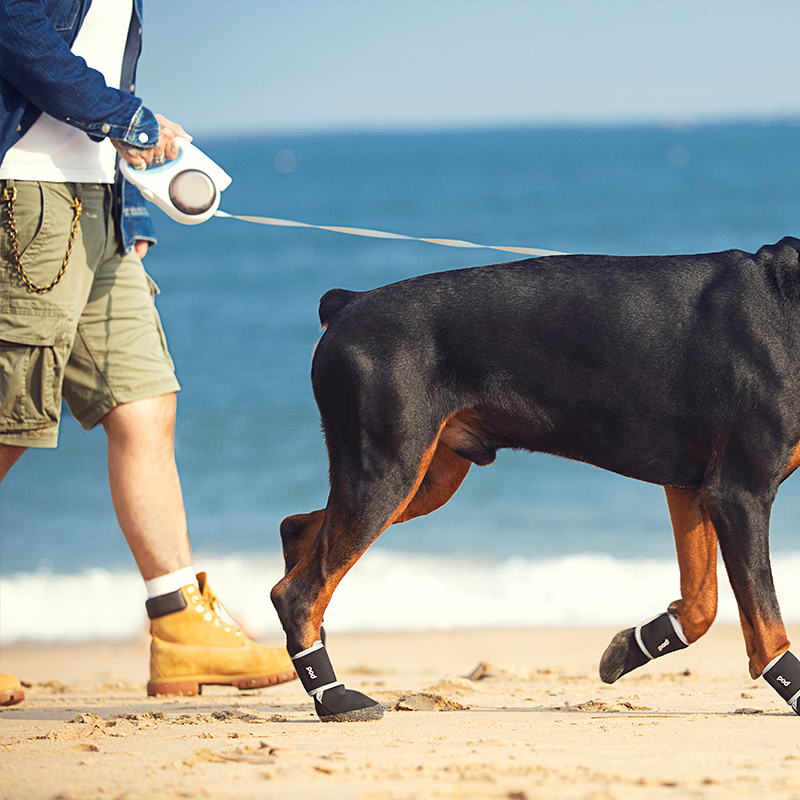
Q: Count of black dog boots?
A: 3